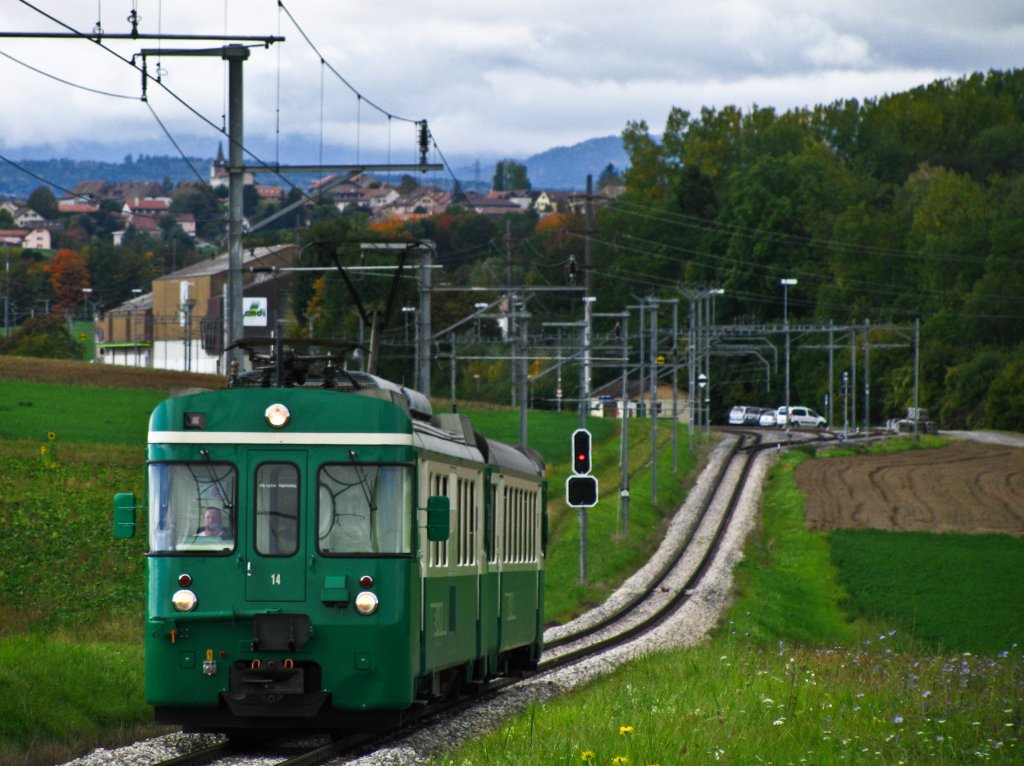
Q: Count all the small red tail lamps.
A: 2